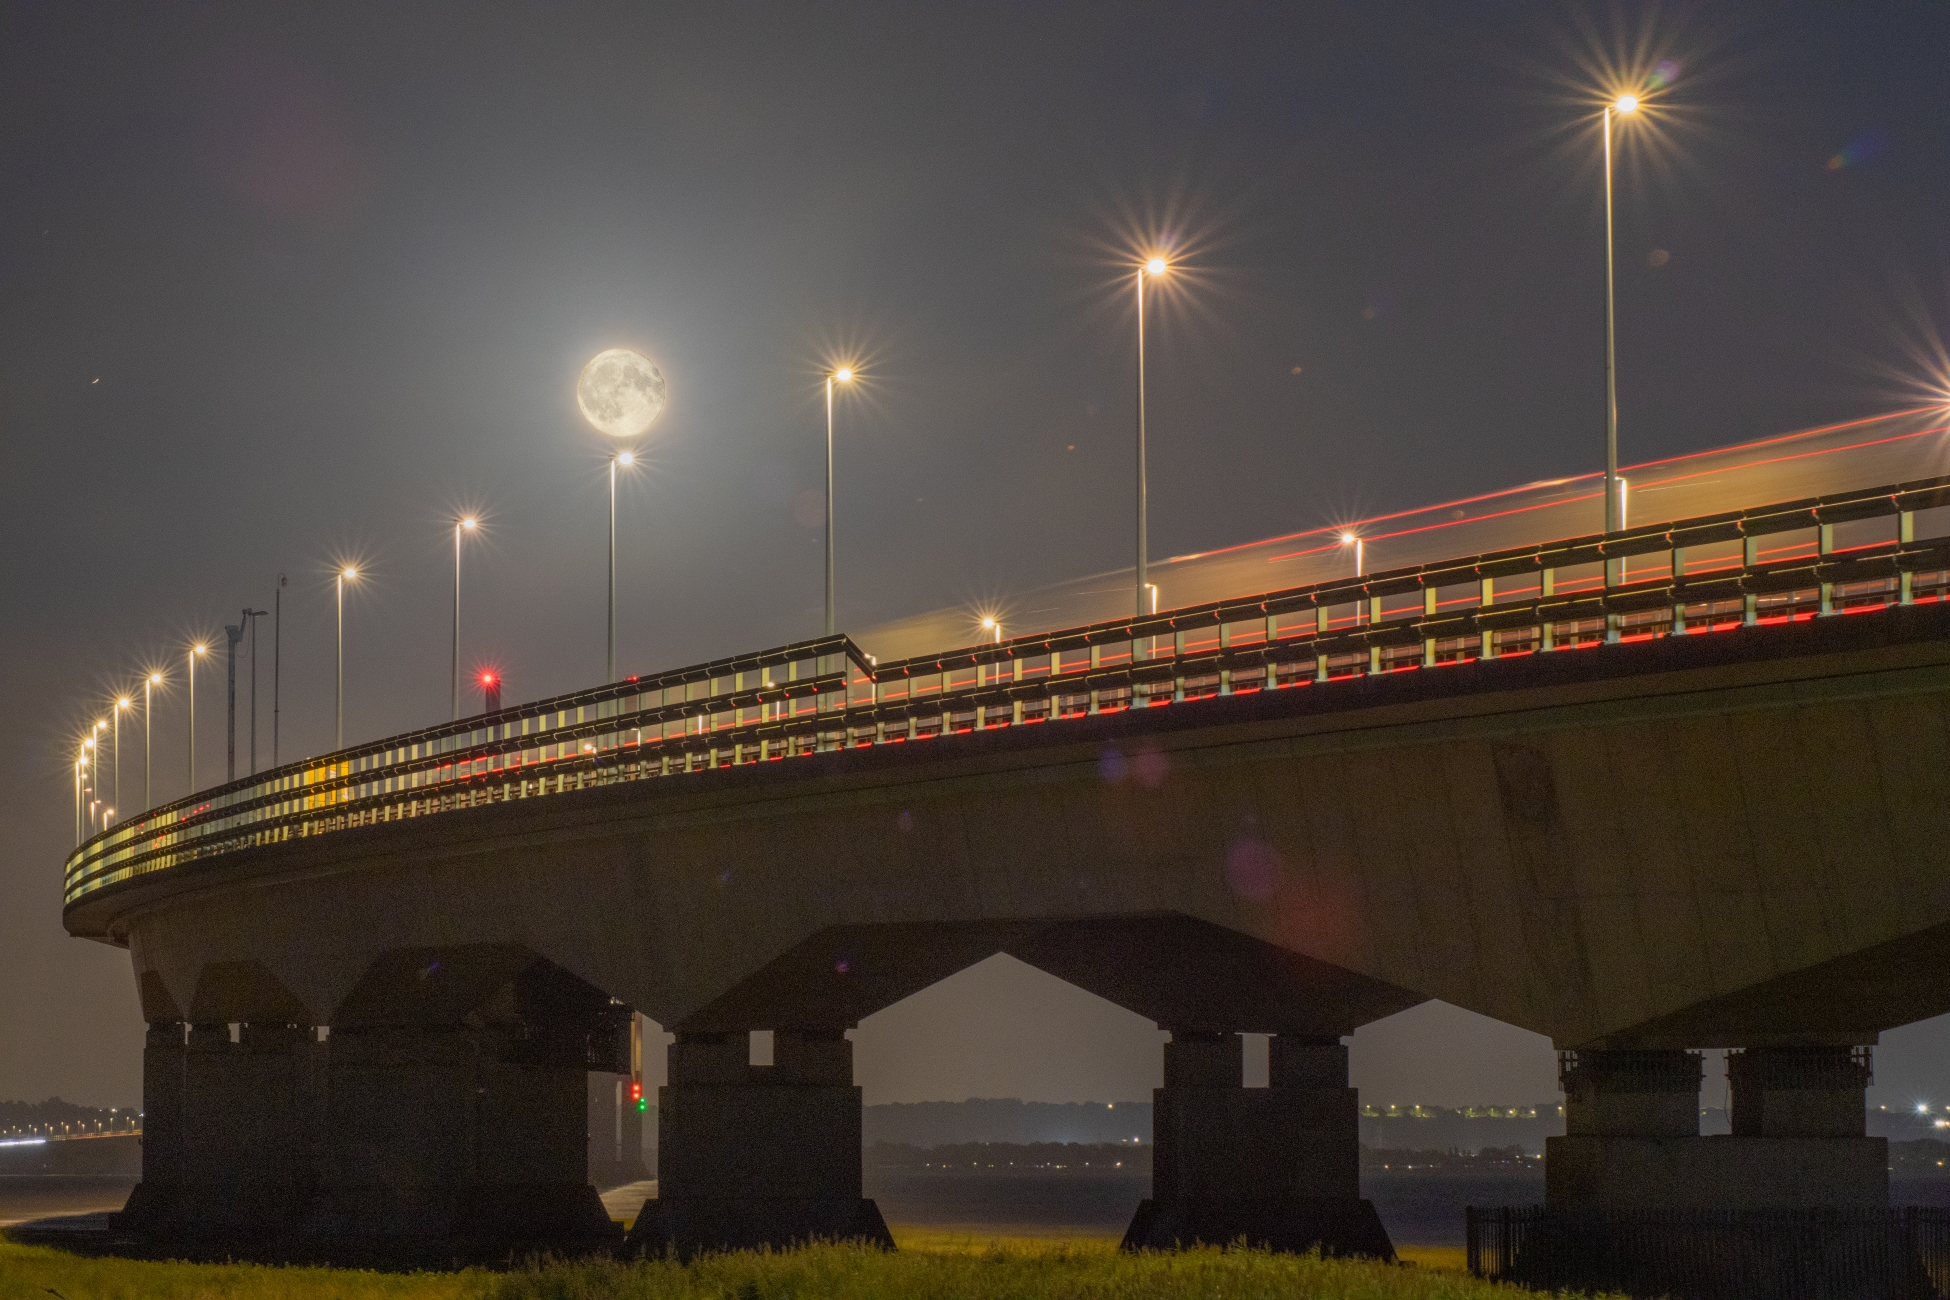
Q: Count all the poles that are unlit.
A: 3